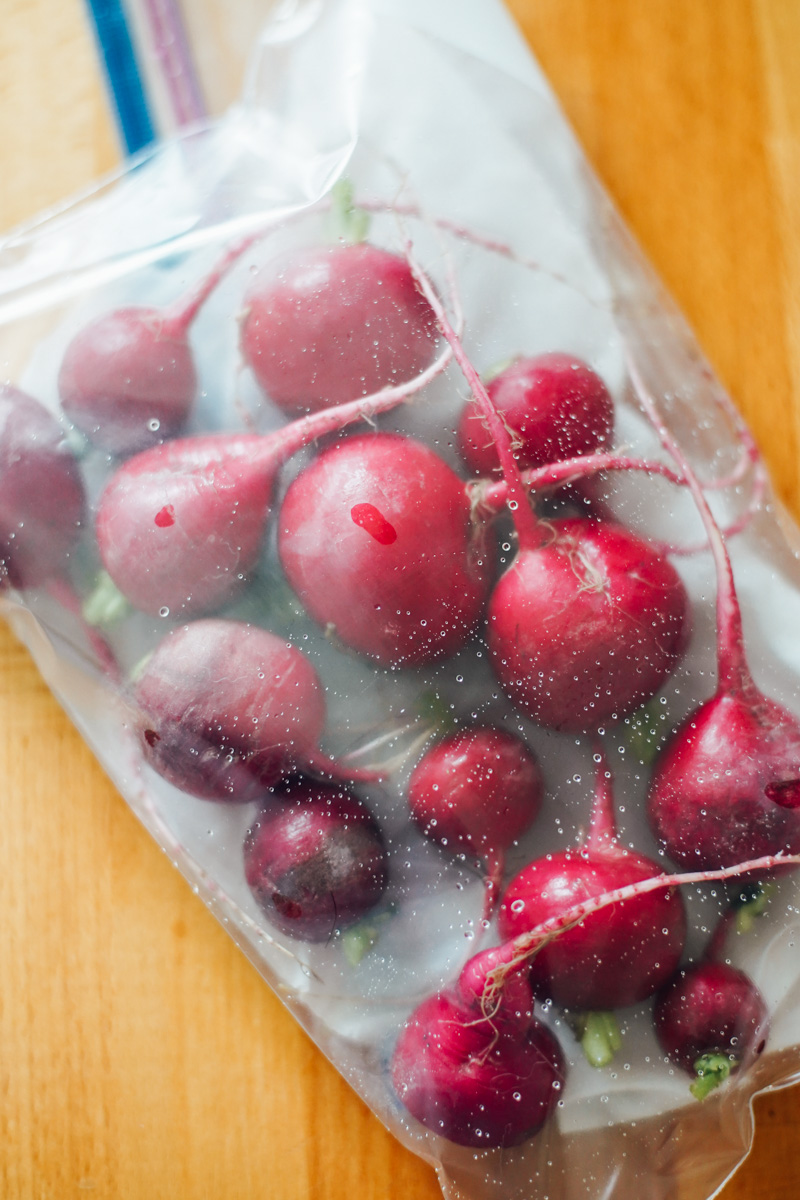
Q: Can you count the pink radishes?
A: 14